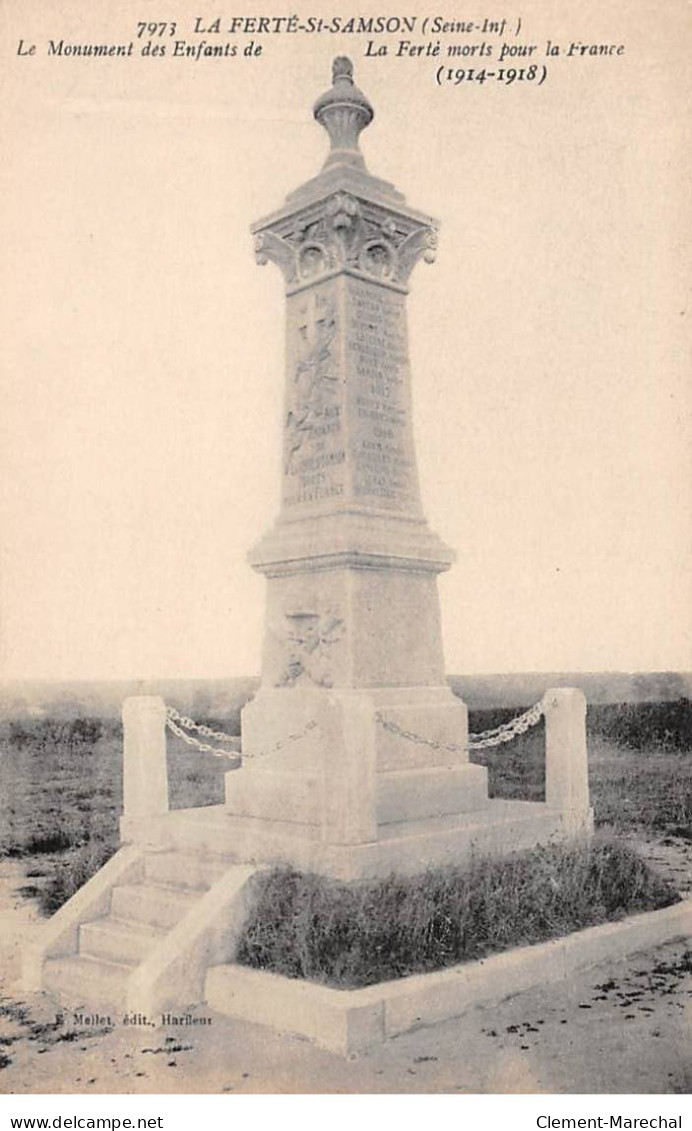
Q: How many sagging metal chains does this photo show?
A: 4